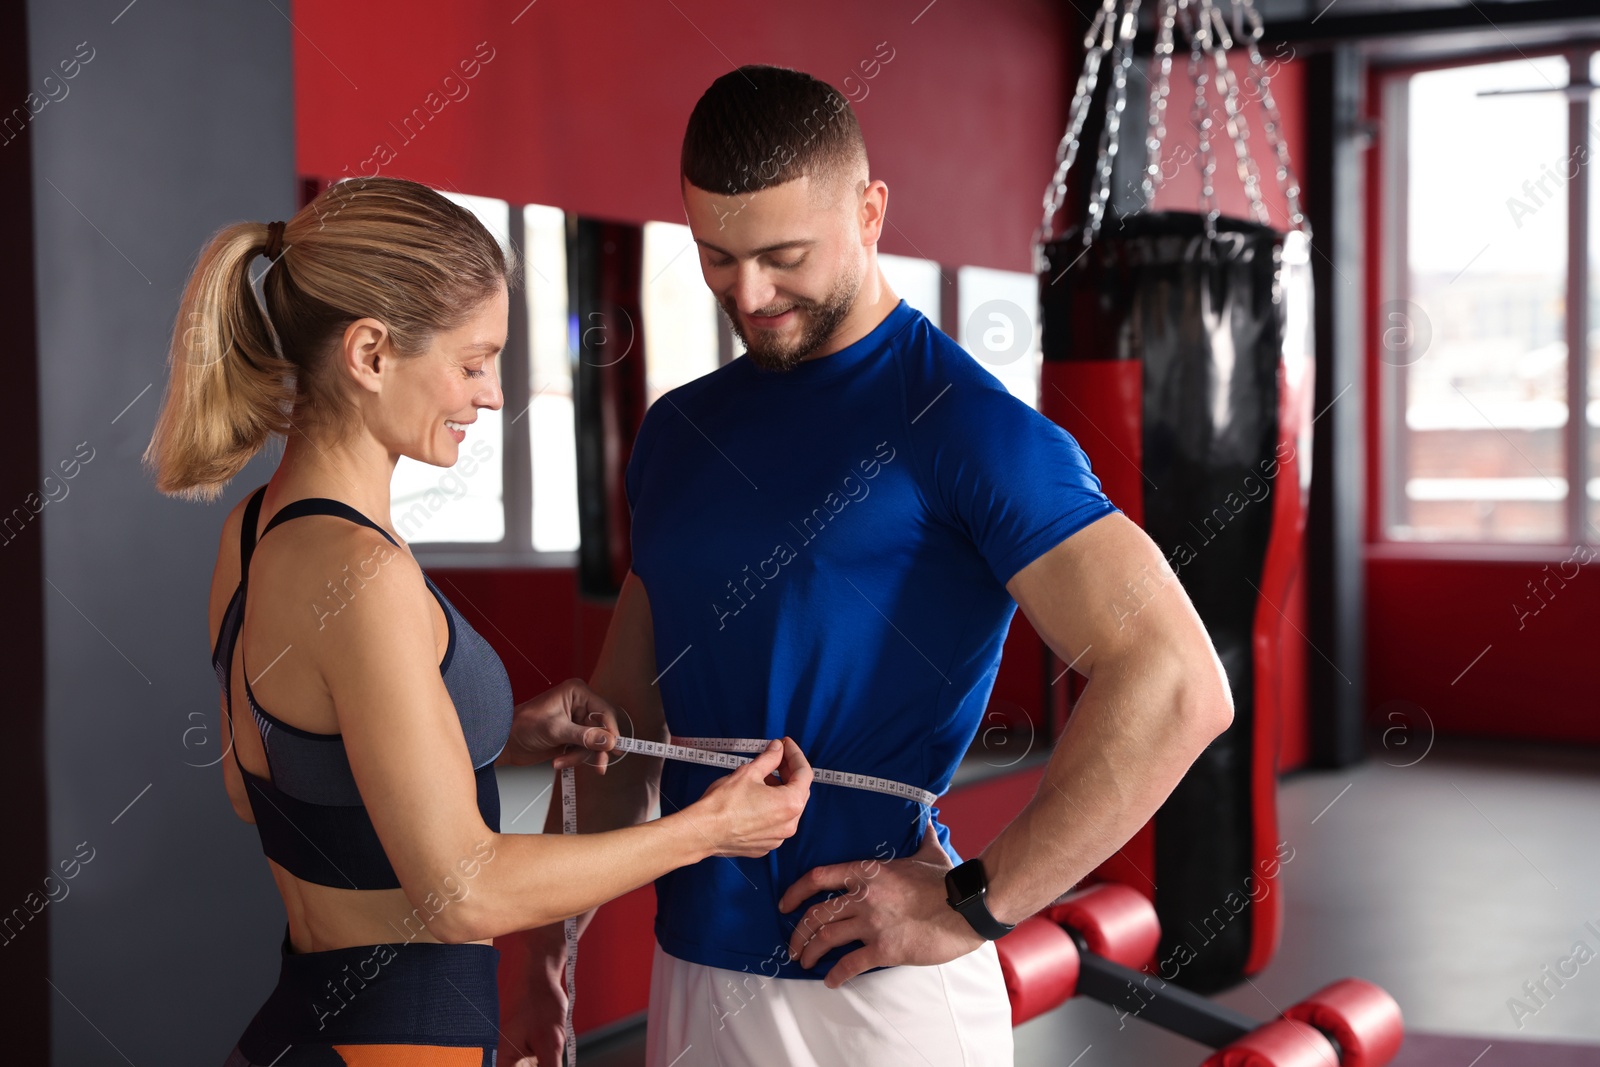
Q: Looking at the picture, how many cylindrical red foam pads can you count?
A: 4